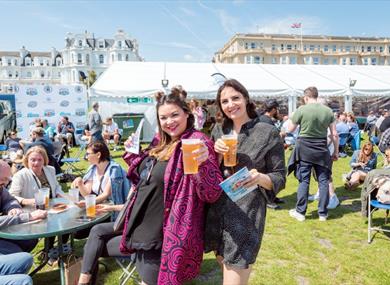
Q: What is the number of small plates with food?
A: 1